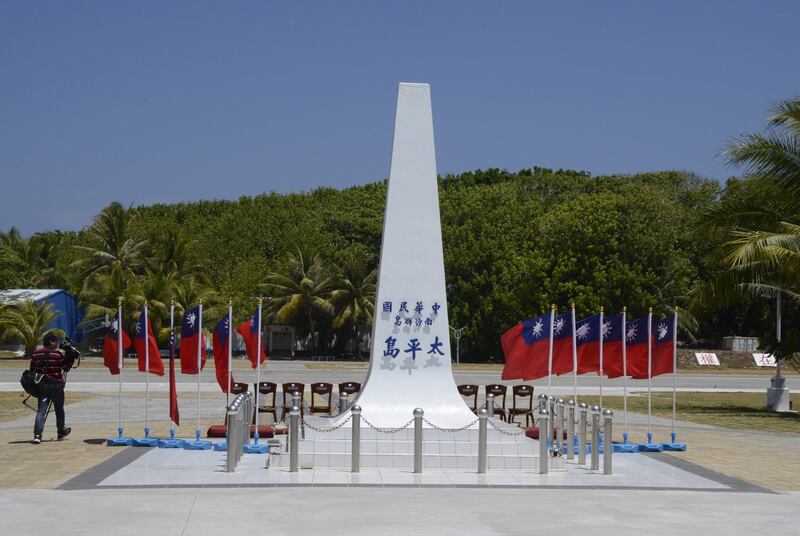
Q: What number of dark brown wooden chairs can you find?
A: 8